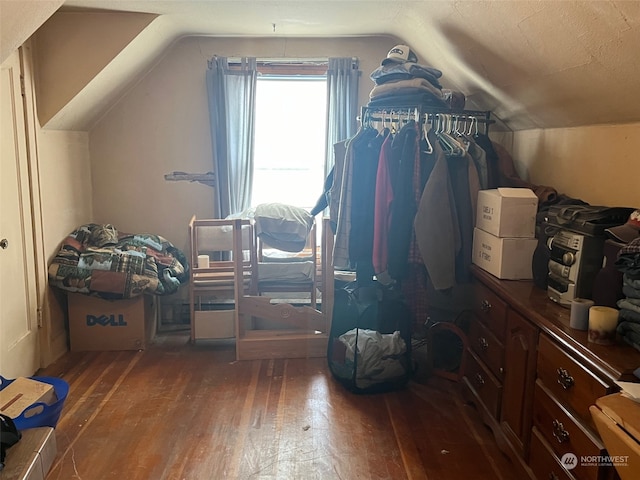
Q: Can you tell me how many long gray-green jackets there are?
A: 1